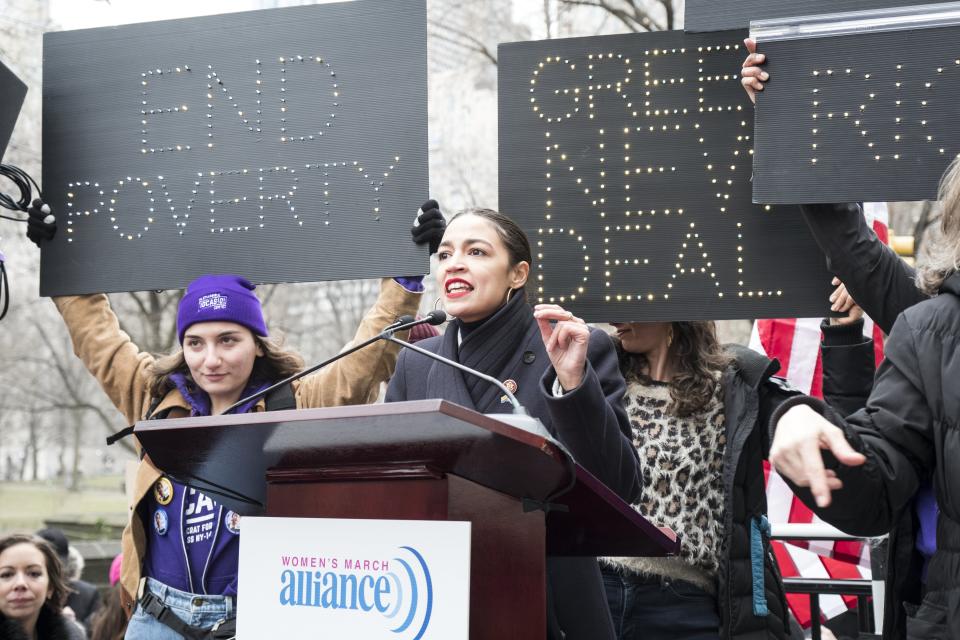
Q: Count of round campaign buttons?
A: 3